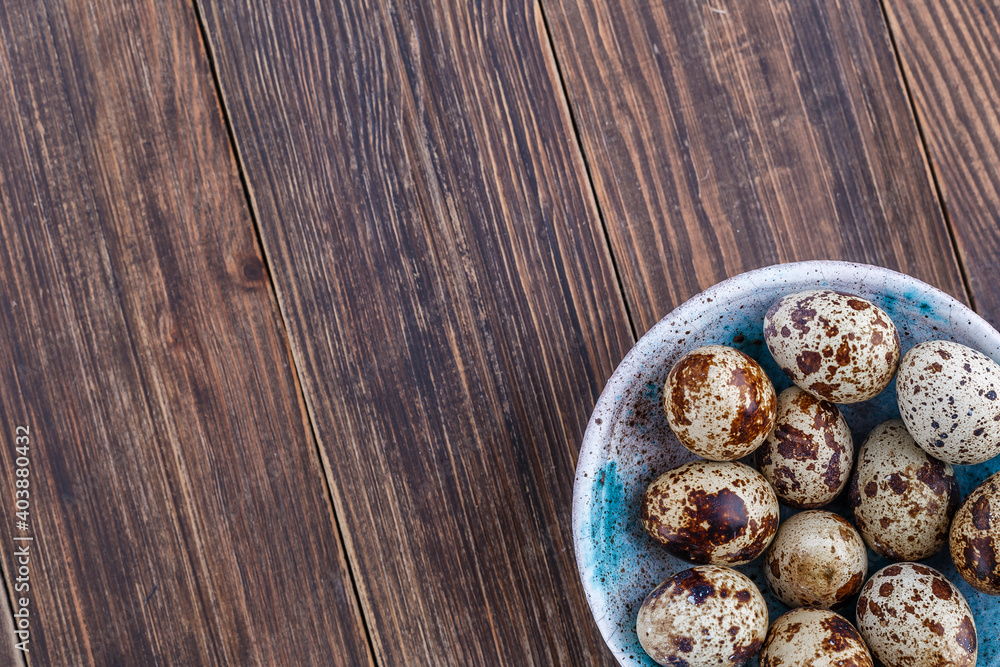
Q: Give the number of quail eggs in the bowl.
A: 11